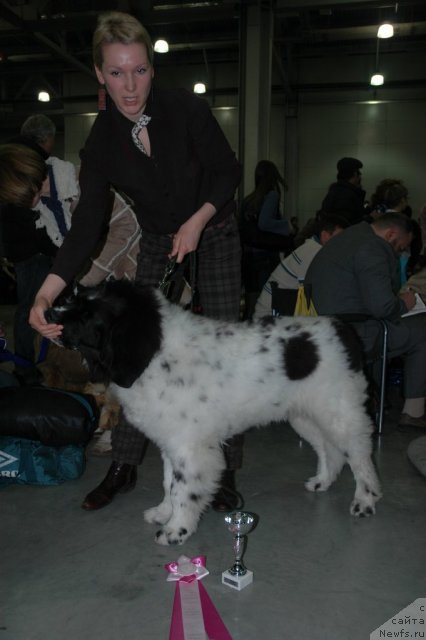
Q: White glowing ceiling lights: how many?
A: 5